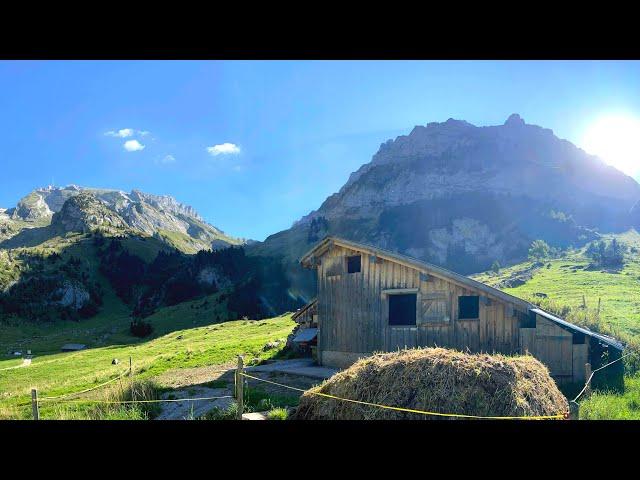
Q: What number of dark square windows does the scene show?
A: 3